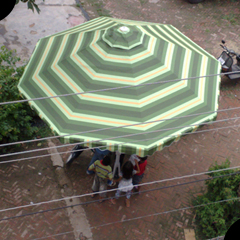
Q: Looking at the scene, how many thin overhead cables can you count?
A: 7